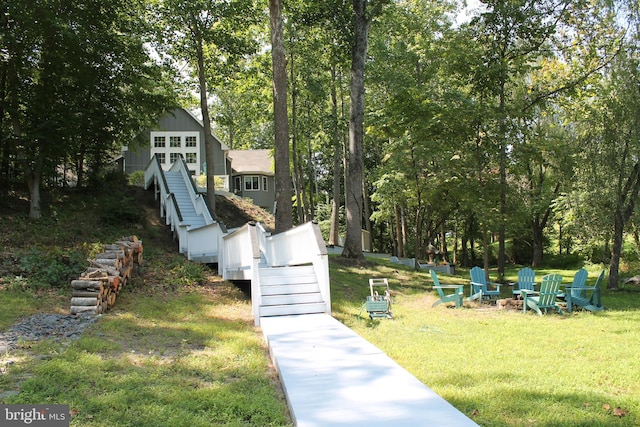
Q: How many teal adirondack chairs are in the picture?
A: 6